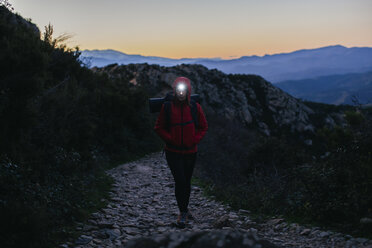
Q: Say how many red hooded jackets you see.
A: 1